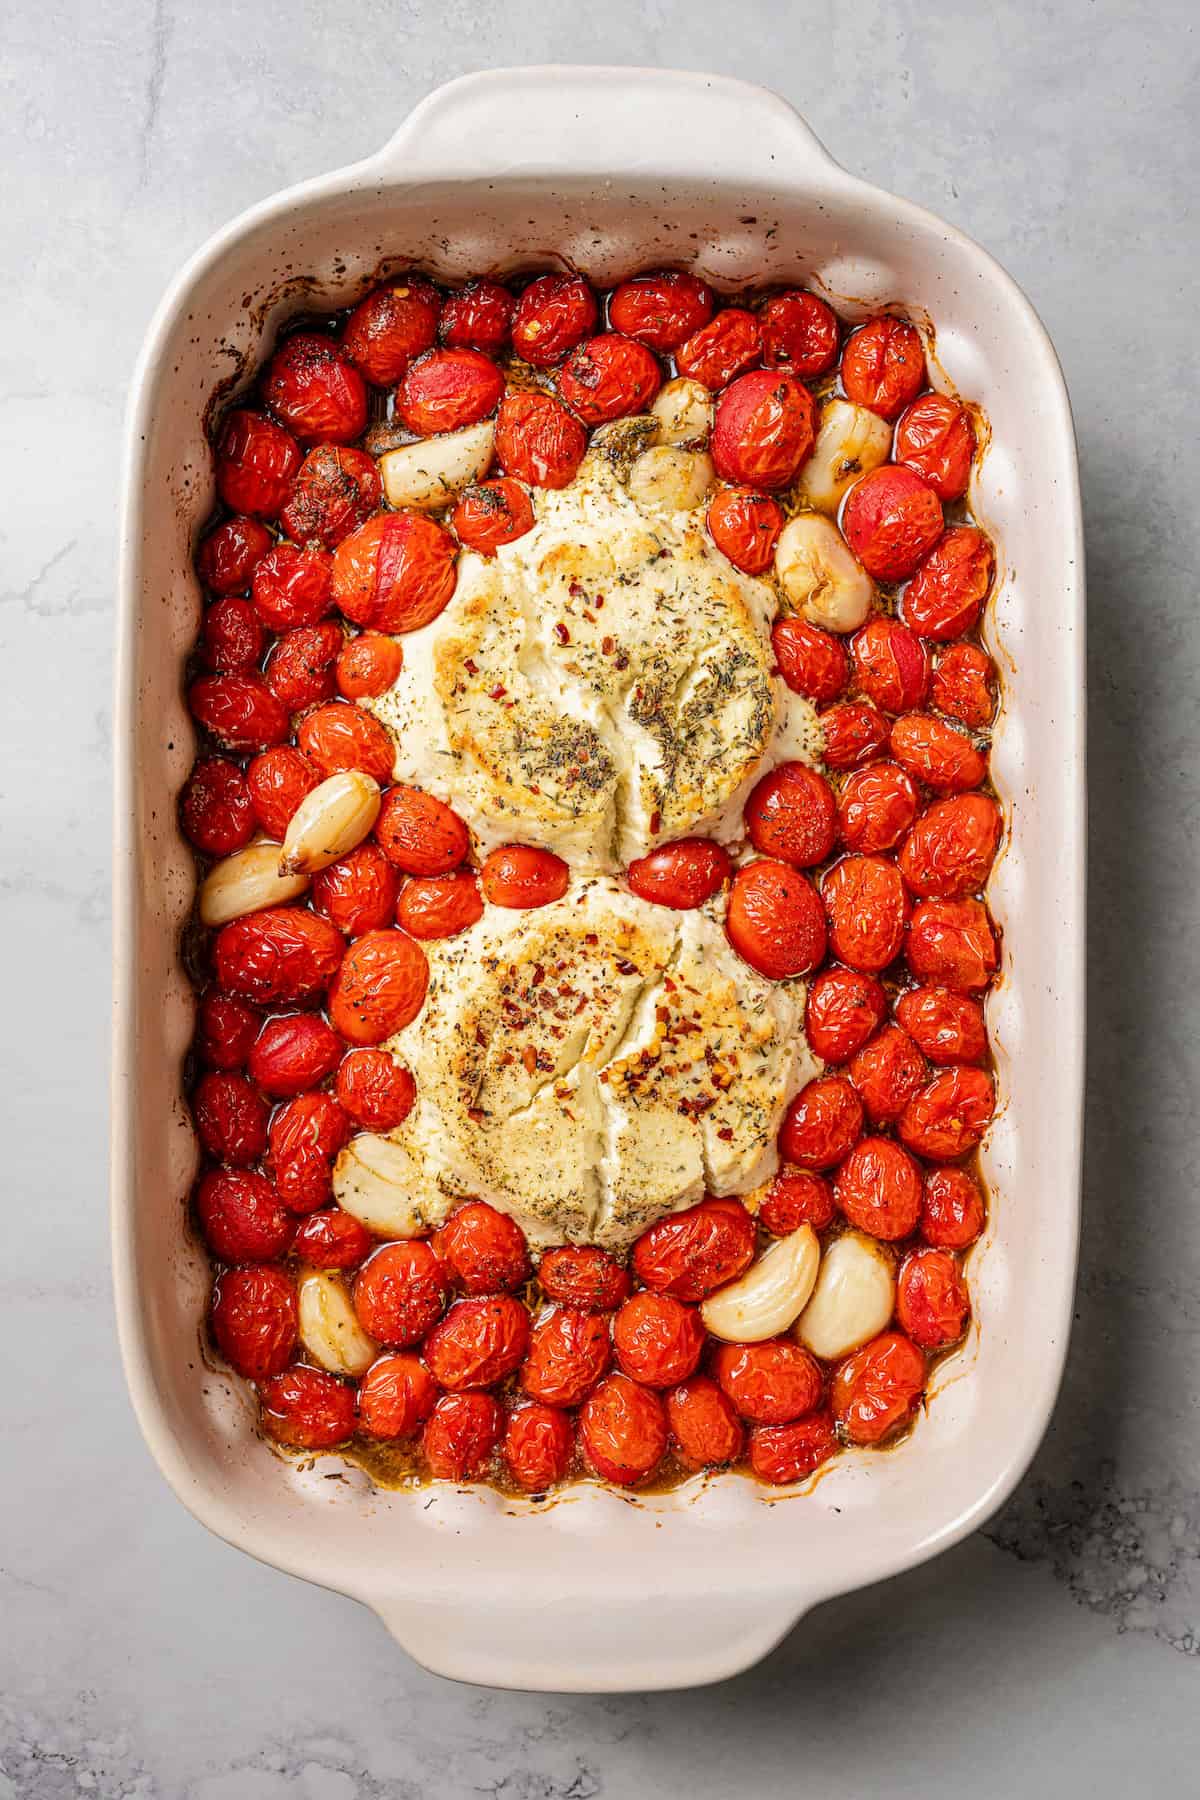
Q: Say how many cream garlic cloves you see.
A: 11